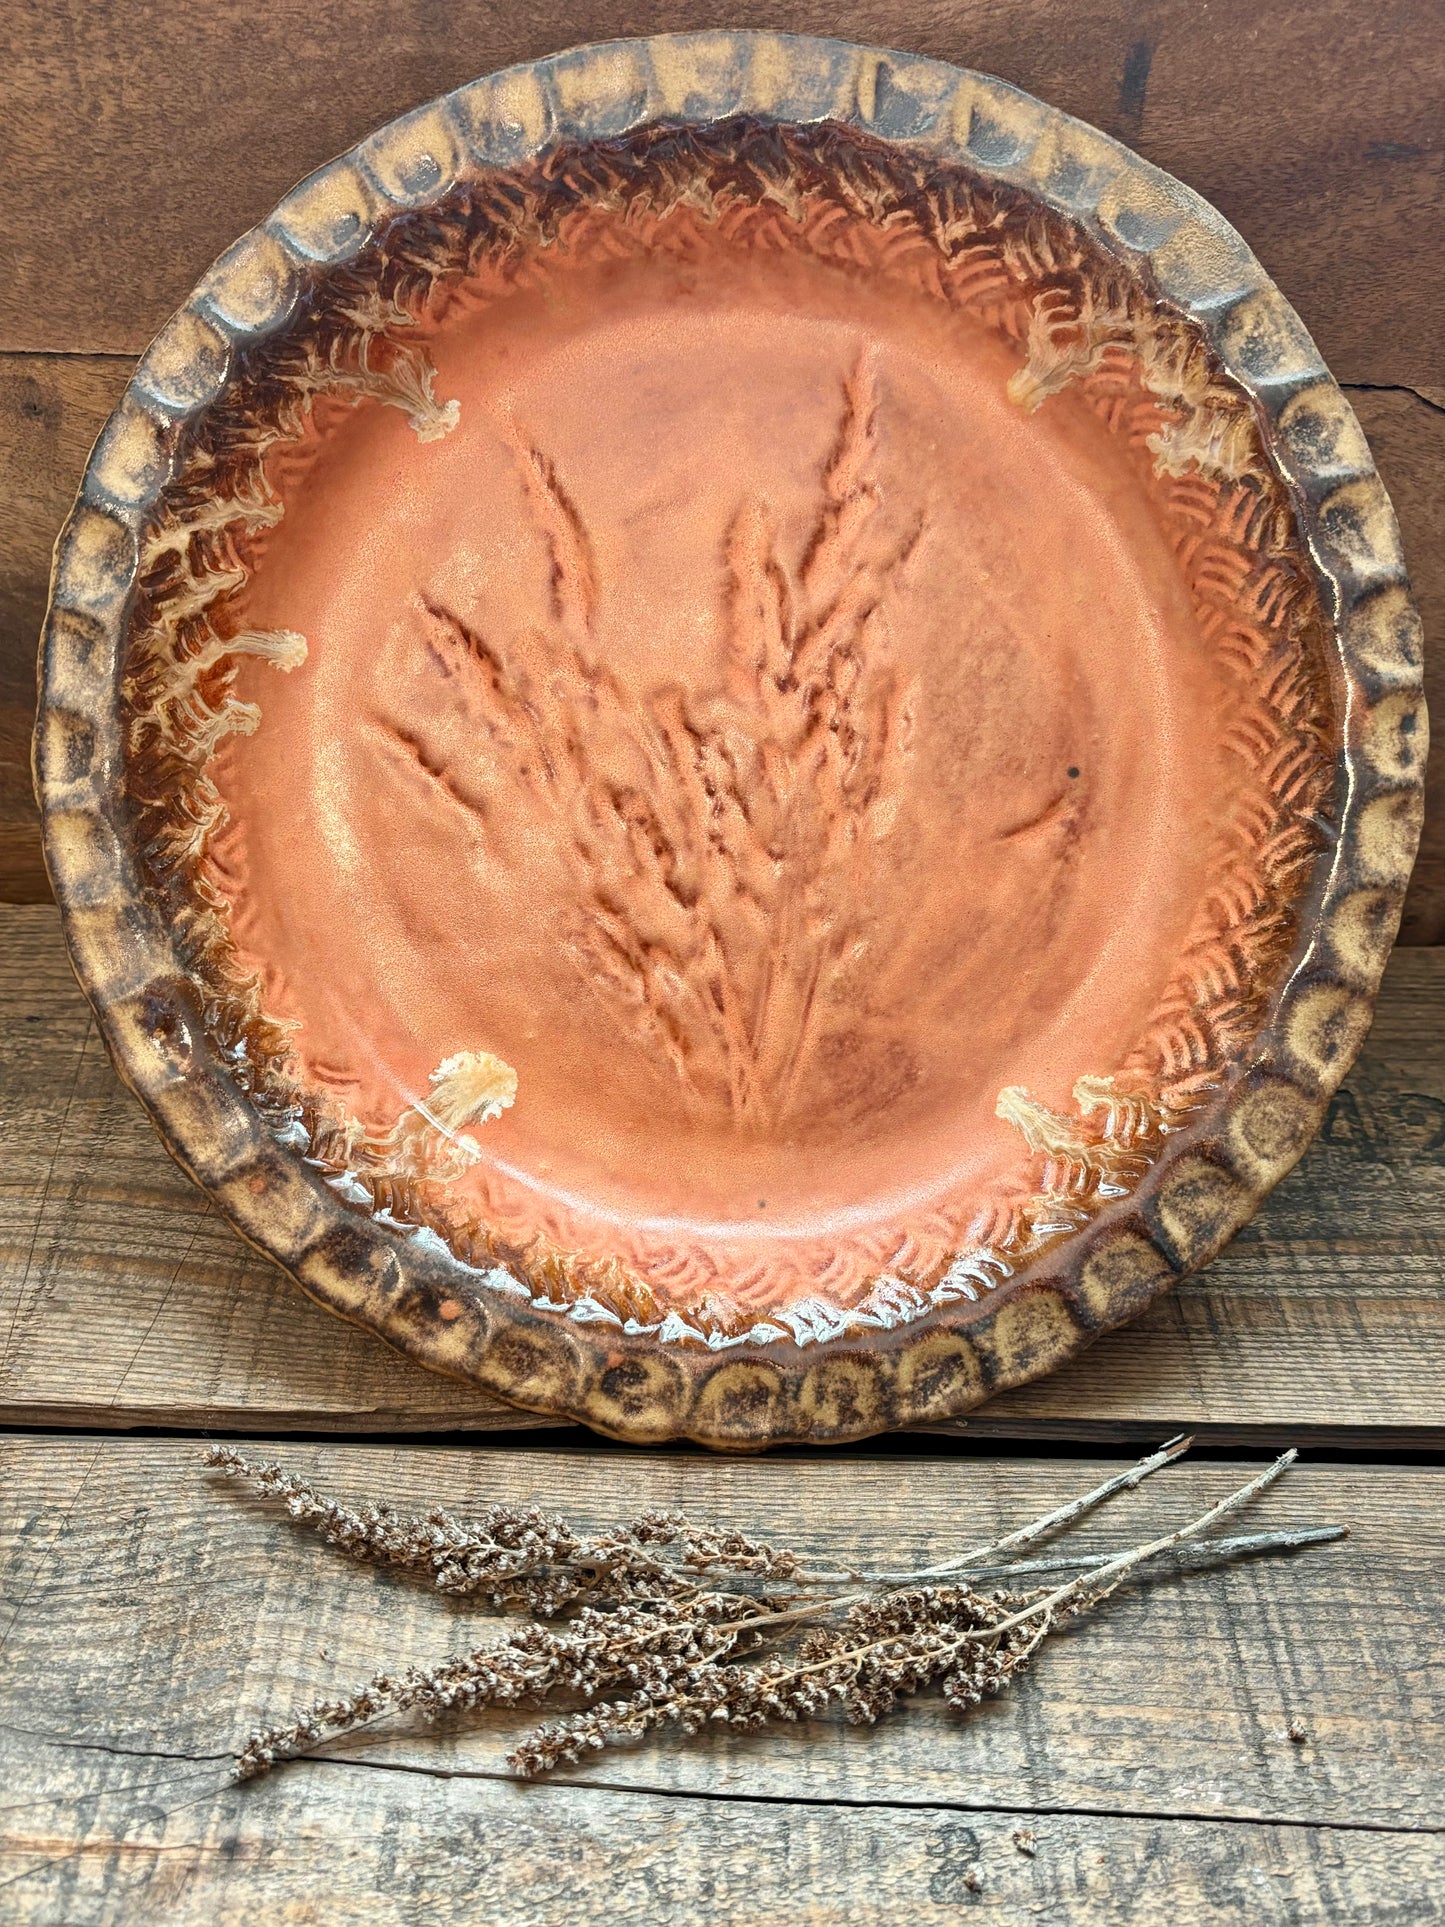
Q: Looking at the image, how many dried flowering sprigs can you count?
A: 3